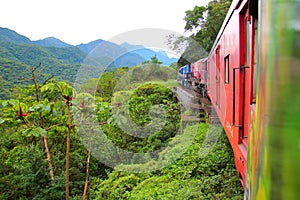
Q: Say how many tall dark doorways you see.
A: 2